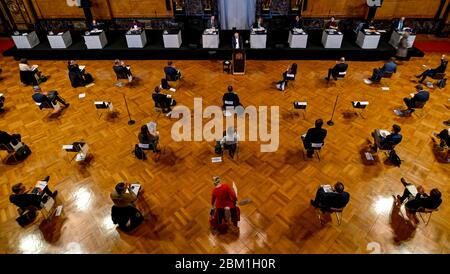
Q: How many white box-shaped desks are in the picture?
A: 11